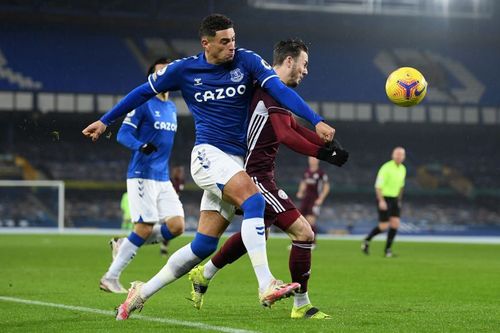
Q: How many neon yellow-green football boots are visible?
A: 2